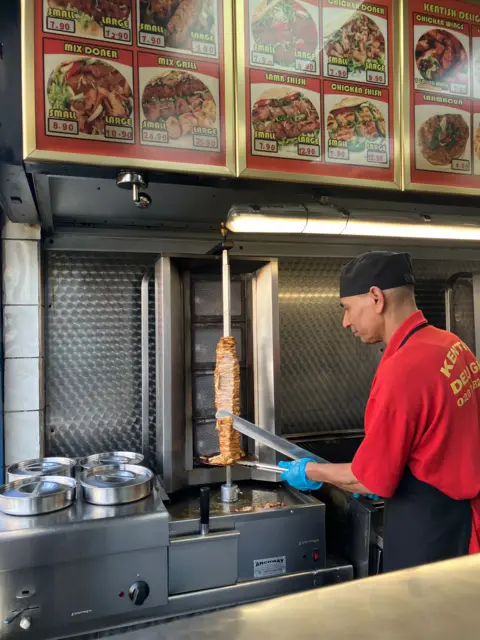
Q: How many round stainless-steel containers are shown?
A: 4